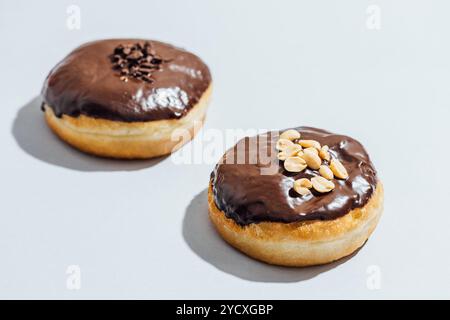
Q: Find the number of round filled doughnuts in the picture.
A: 2